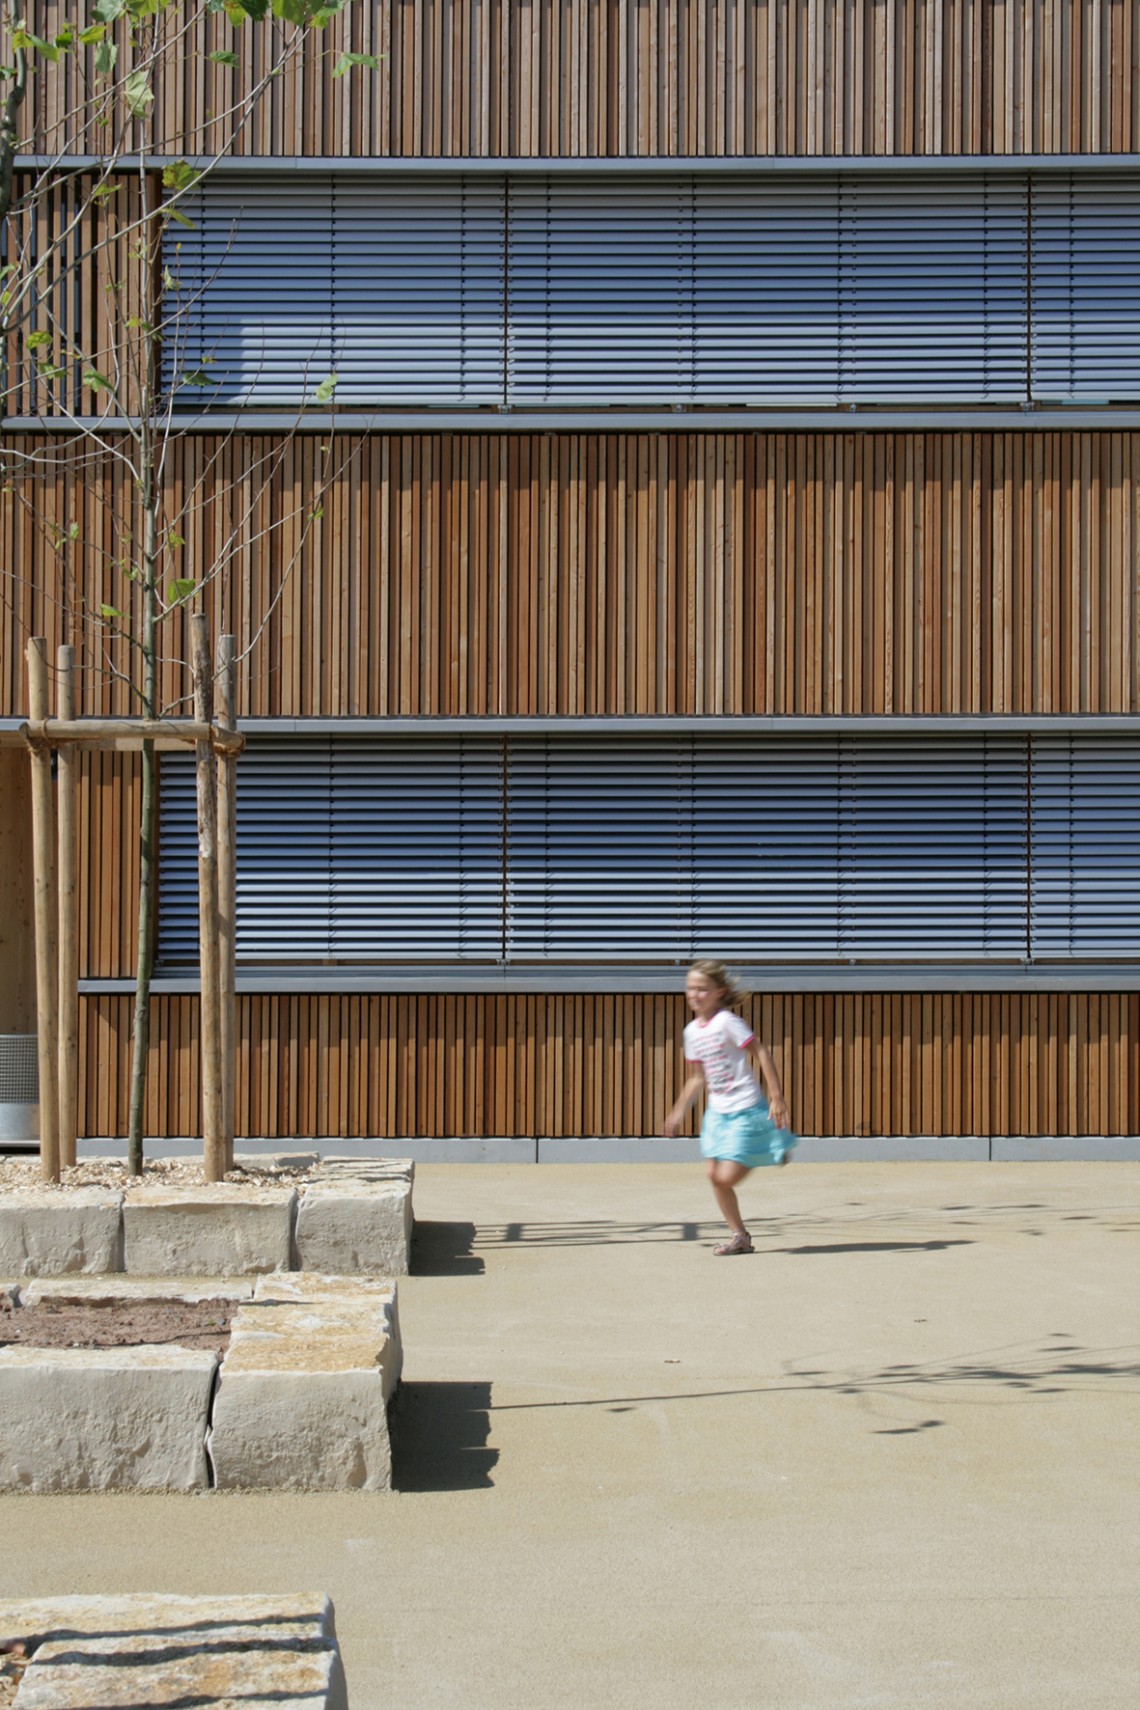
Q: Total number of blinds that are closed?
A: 6